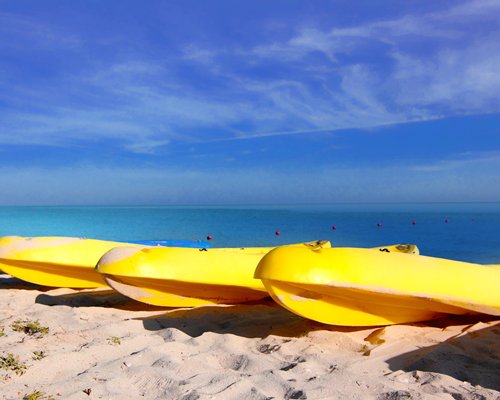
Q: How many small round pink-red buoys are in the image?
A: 6